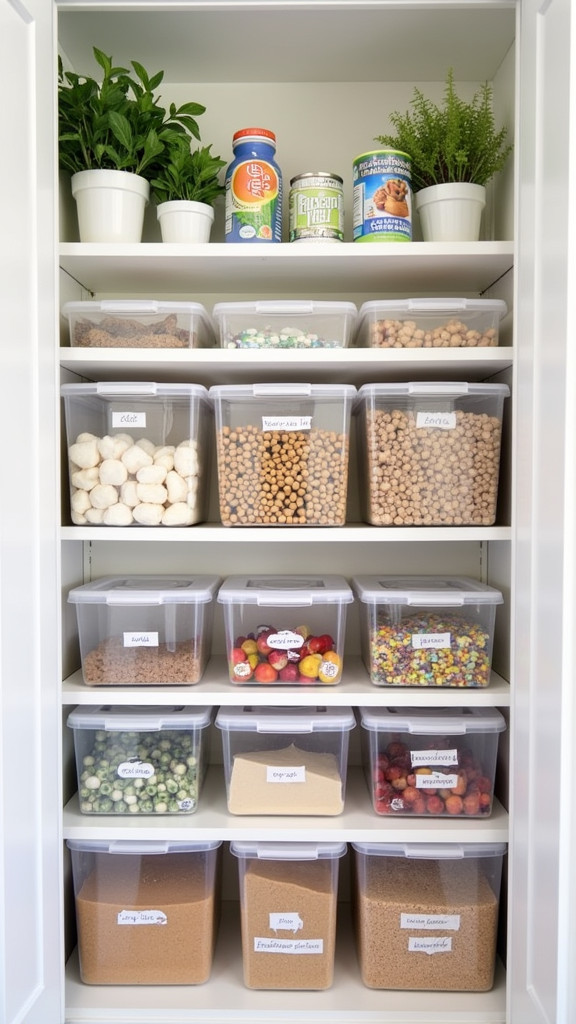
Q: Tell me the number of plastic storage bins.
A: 15